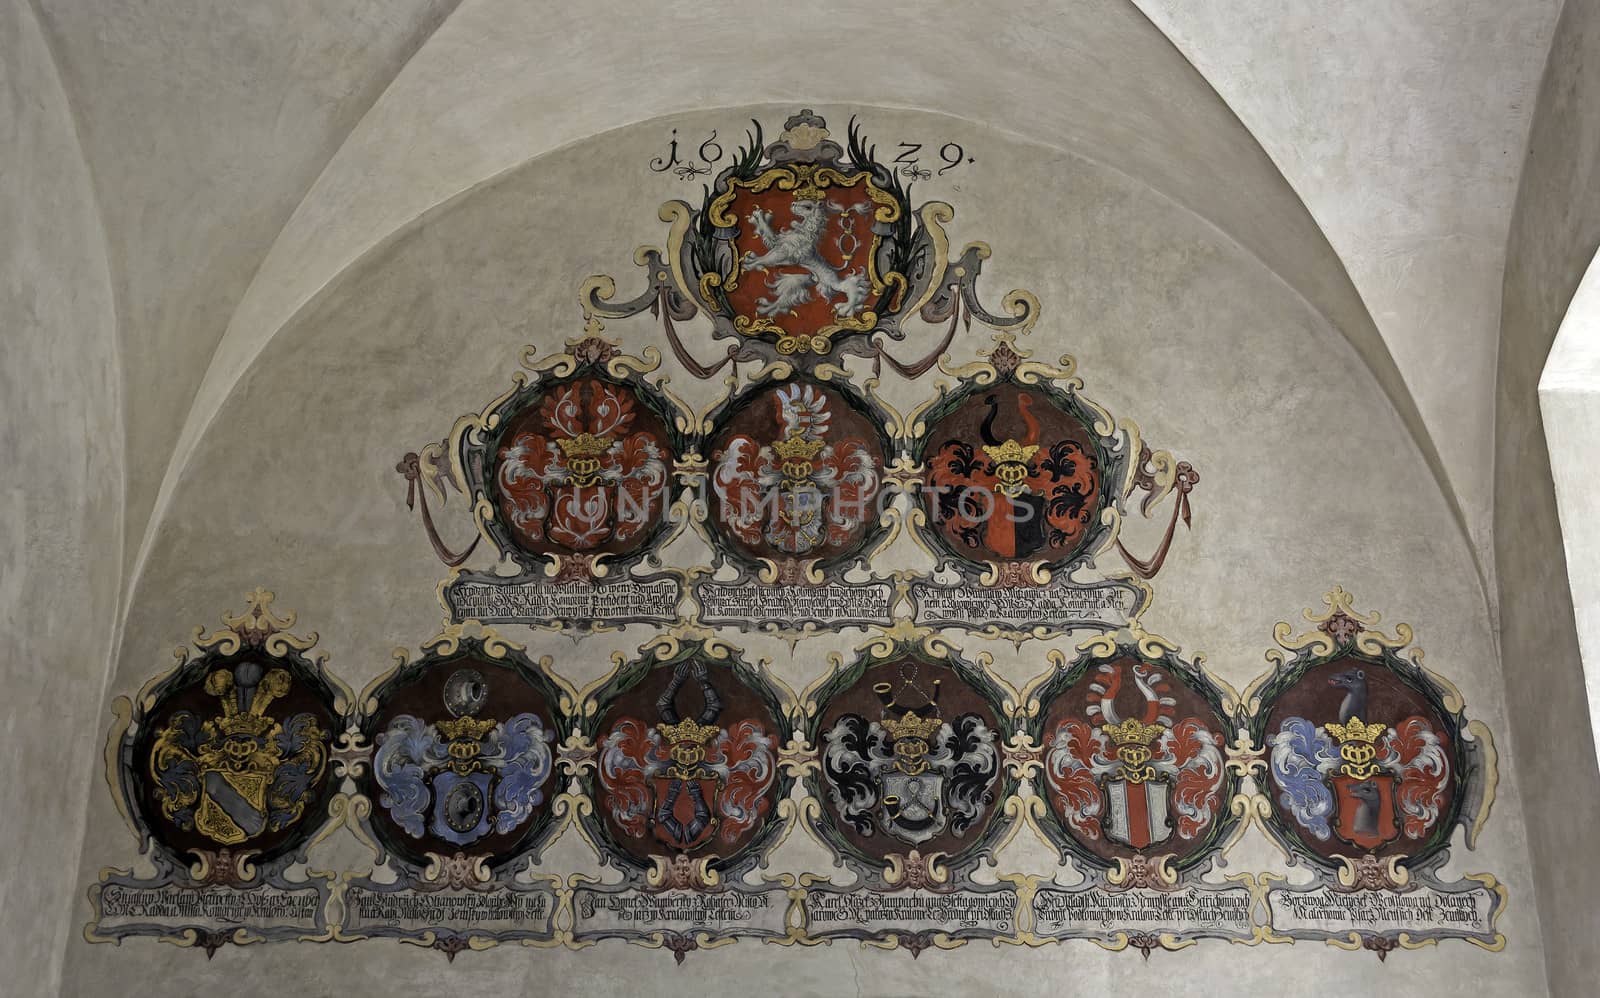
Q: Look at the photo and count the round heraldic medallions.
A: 9